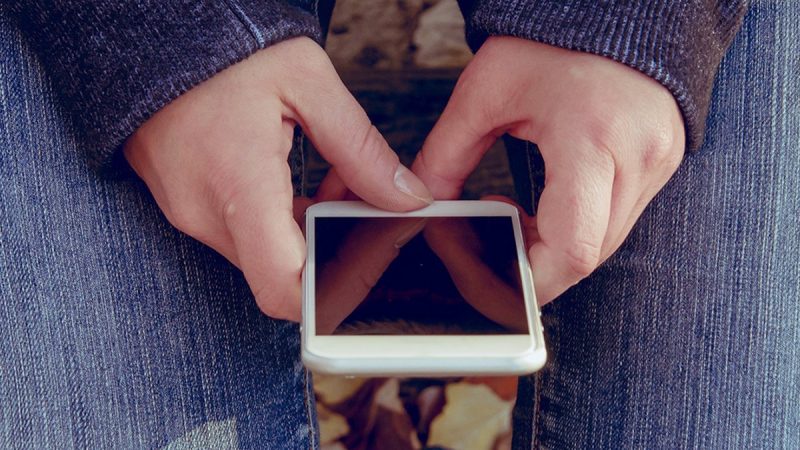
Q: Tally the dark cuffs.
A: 2